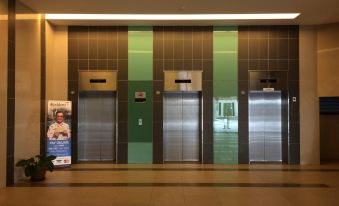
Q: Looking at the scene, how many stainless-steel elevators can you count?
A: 3